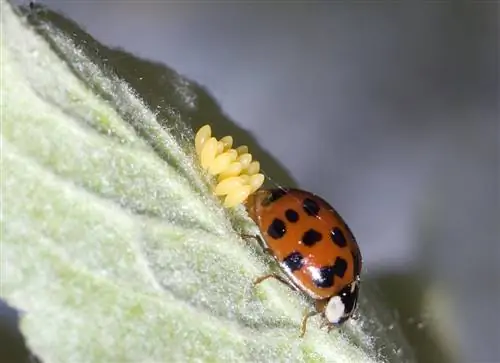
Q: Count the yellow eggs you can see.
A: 14